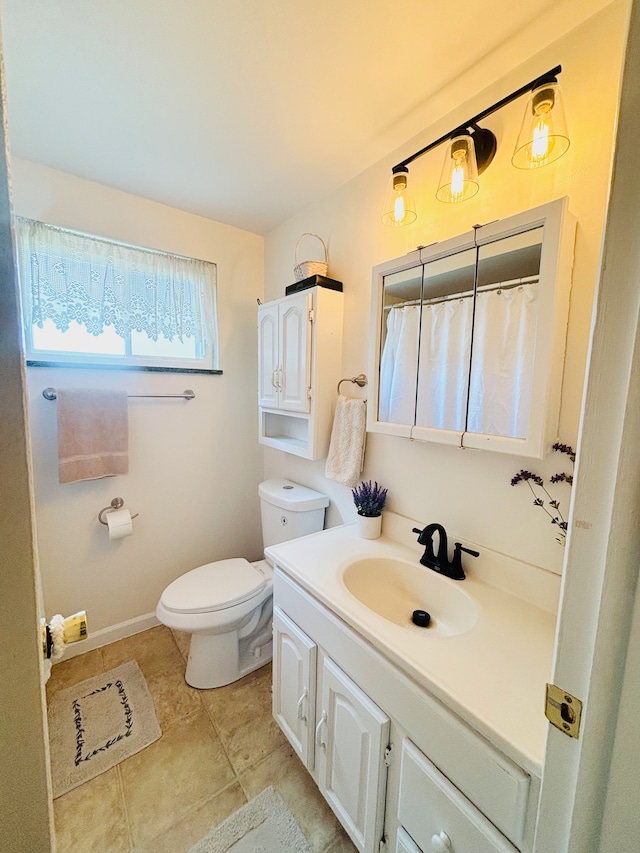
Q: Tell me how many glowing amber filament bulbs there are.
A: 3